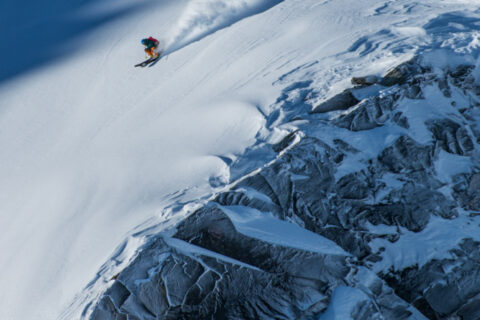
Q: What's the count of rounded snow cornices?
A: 2